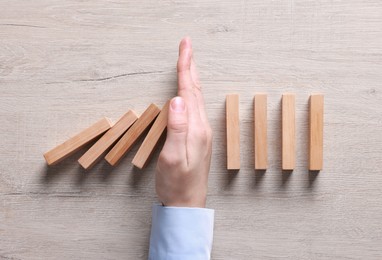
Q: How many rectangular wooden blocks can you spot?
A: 8